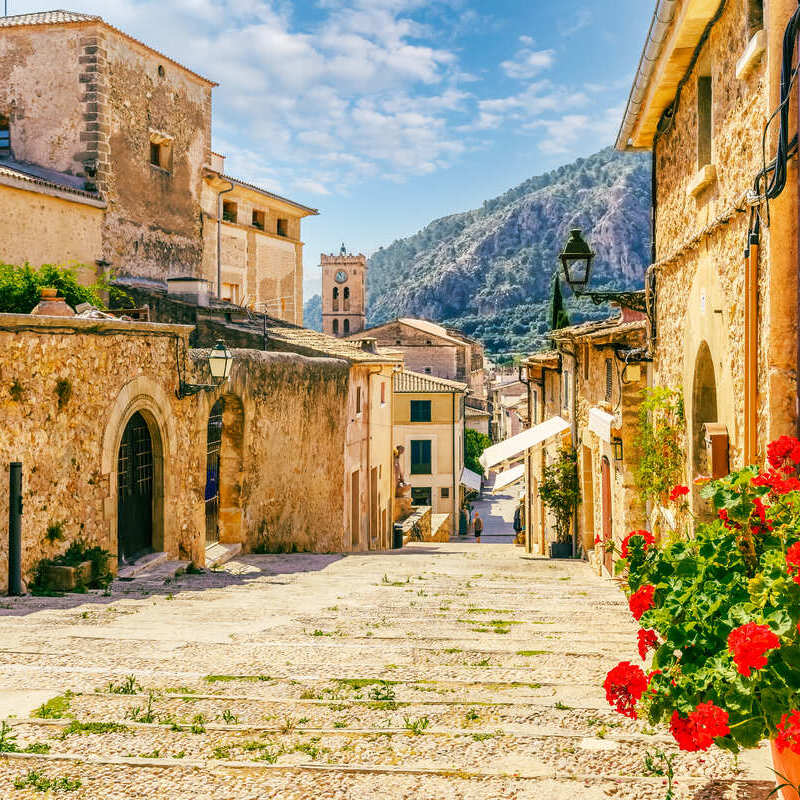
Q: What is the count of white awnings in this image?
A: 4